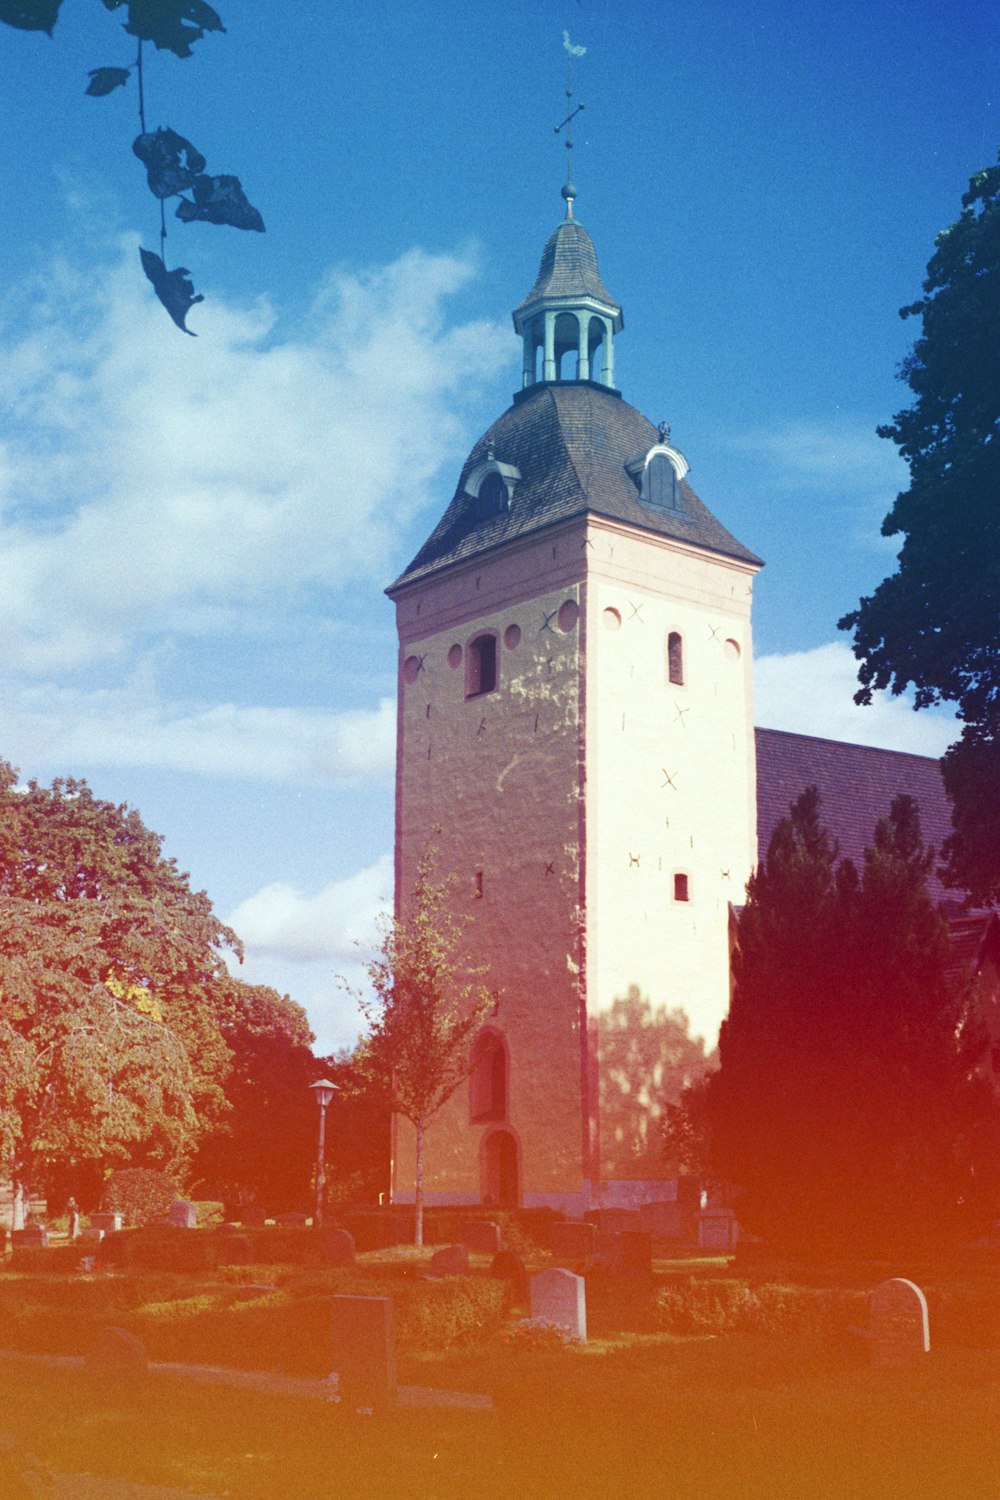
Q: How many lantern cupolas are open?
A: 1